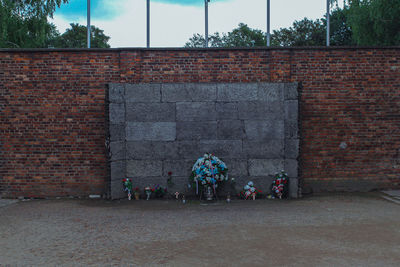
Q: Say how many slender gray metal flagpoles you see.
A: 5